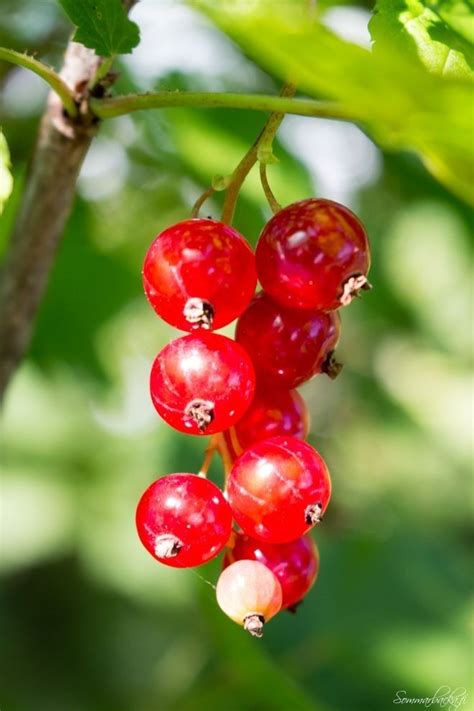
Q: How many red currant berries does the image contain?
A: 9